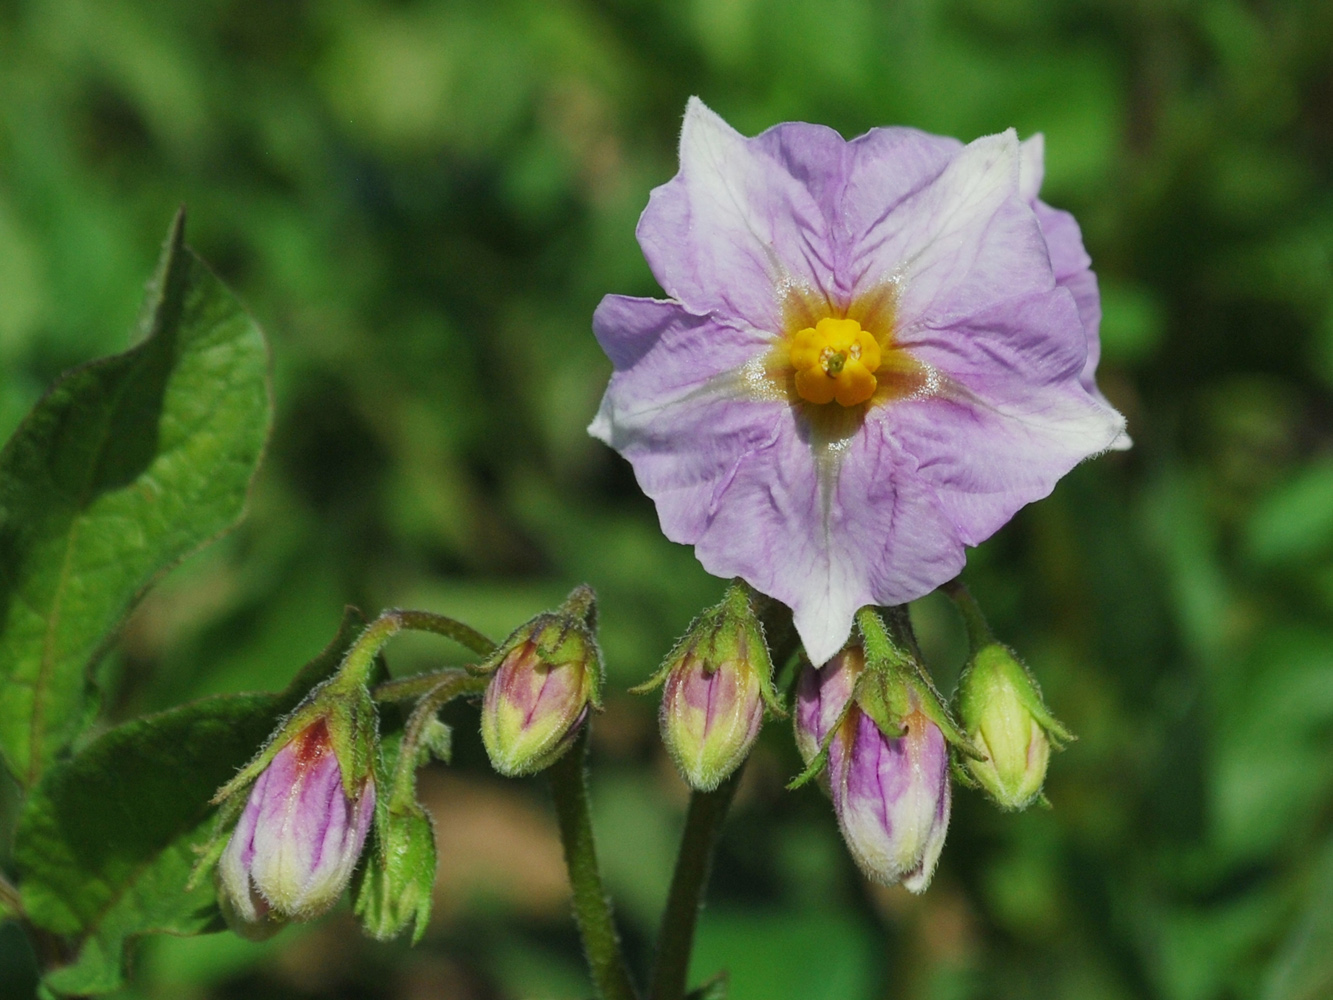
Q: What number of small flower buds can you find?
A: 7